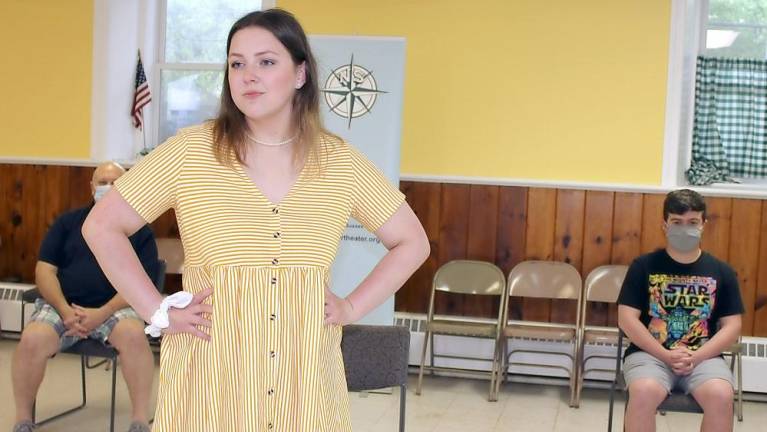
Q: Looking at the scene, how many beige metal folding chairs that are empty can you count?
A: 3